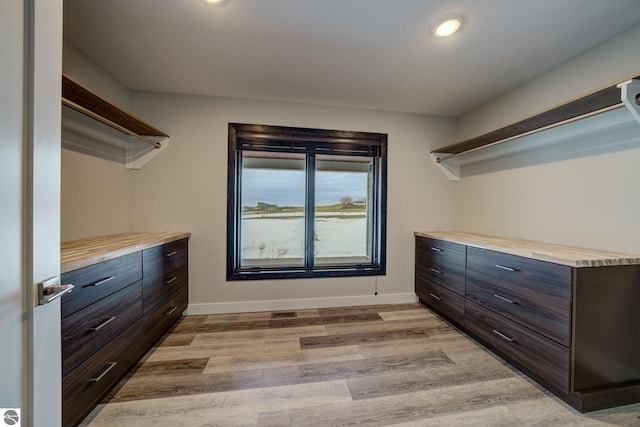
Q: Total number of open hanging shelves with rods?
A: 2